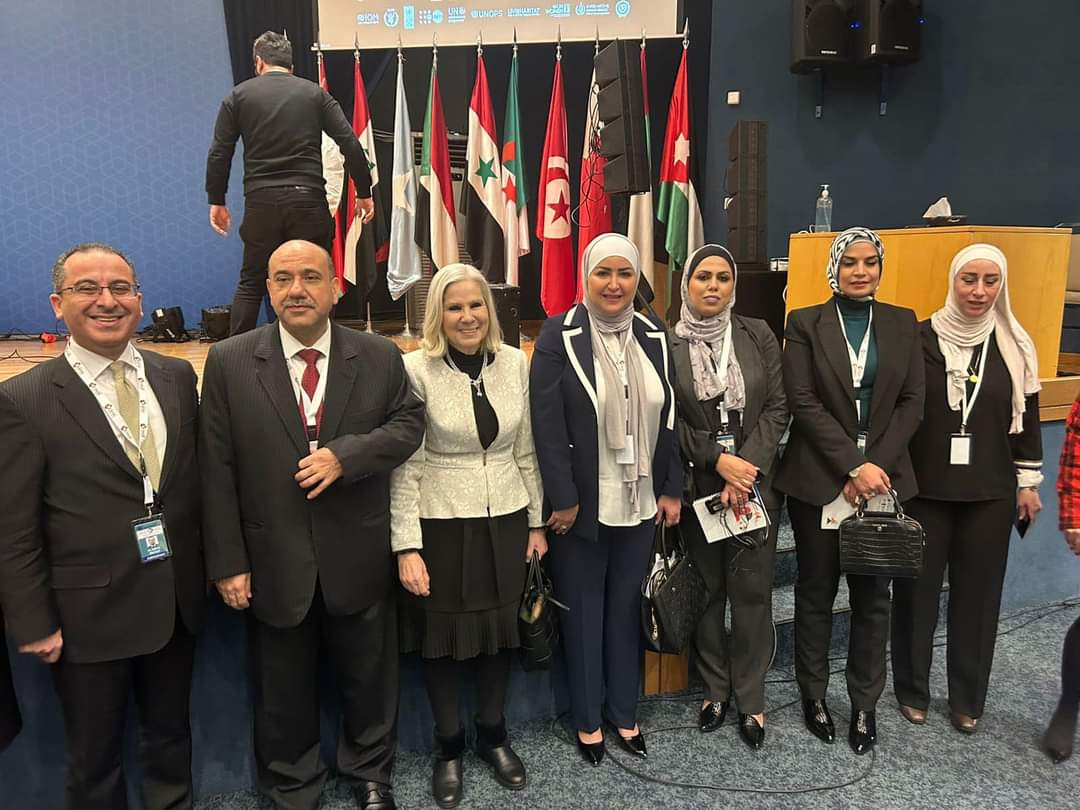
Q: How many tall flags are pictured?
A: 10